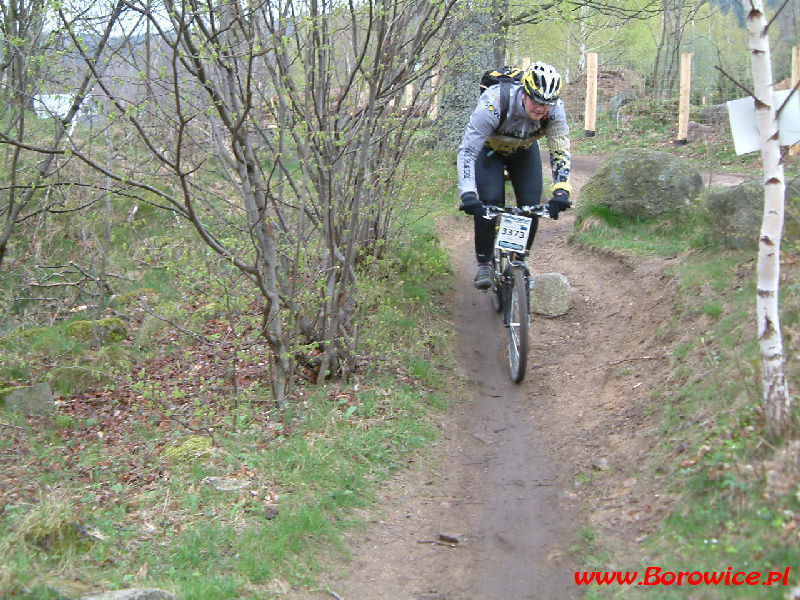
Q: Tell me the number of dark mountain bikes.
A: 1